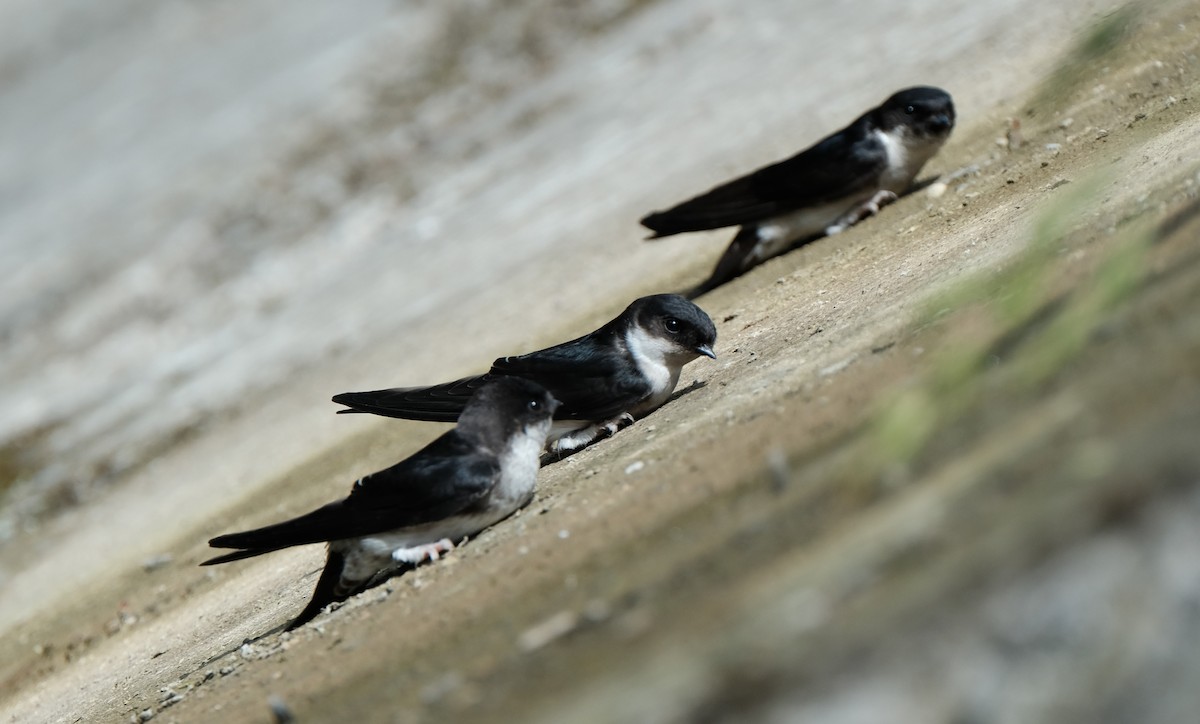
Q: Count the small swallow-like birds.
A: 3